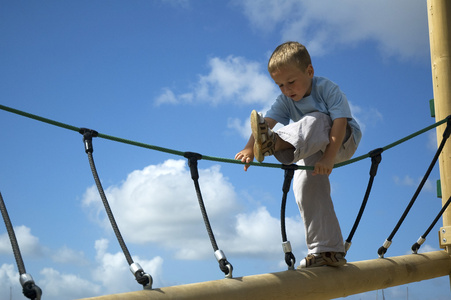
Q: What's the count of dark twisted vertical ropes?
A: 7